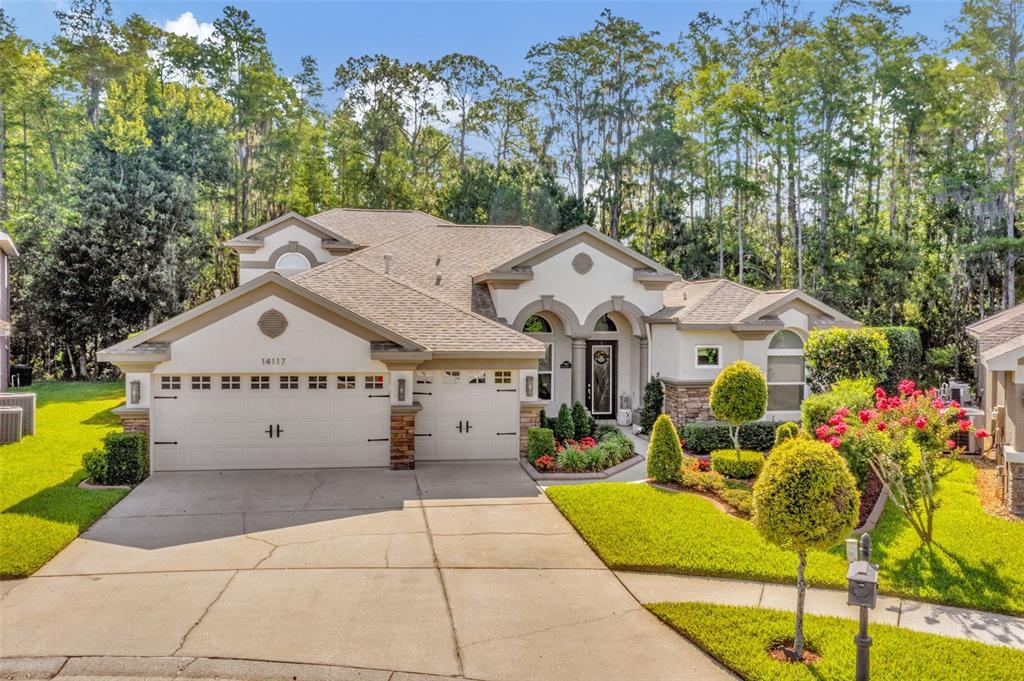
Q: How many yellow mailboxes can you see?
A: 0